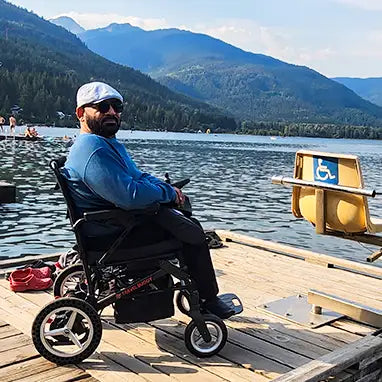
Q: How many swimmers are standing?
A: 2